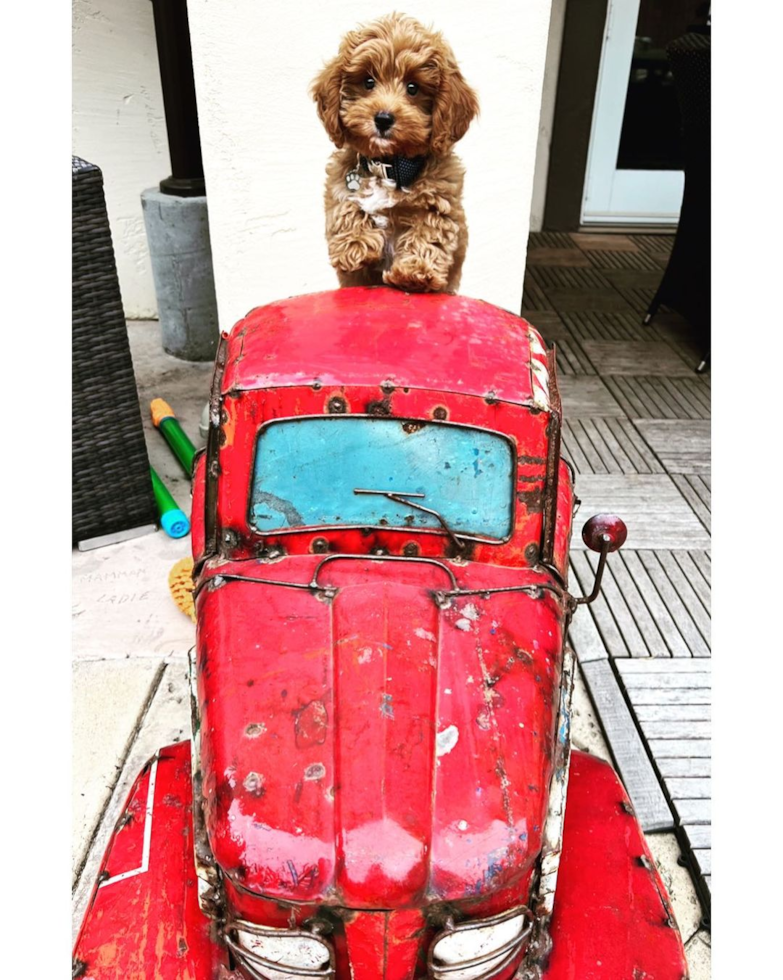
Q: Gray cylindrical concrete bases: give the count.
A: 1